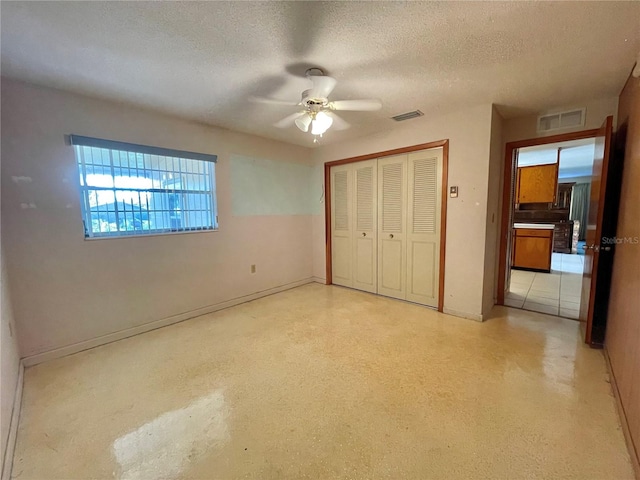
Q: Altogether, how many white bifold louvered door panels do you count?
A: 4